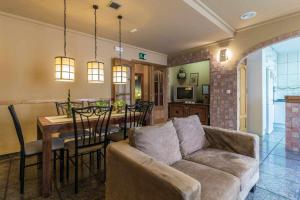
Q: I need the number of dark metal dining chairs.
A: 6